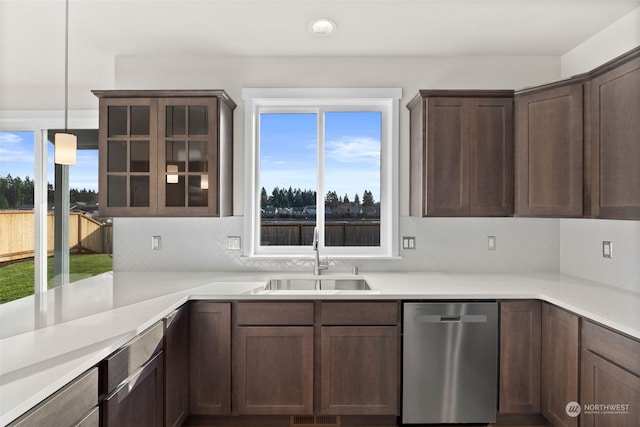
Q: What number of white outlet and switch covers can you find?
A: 5